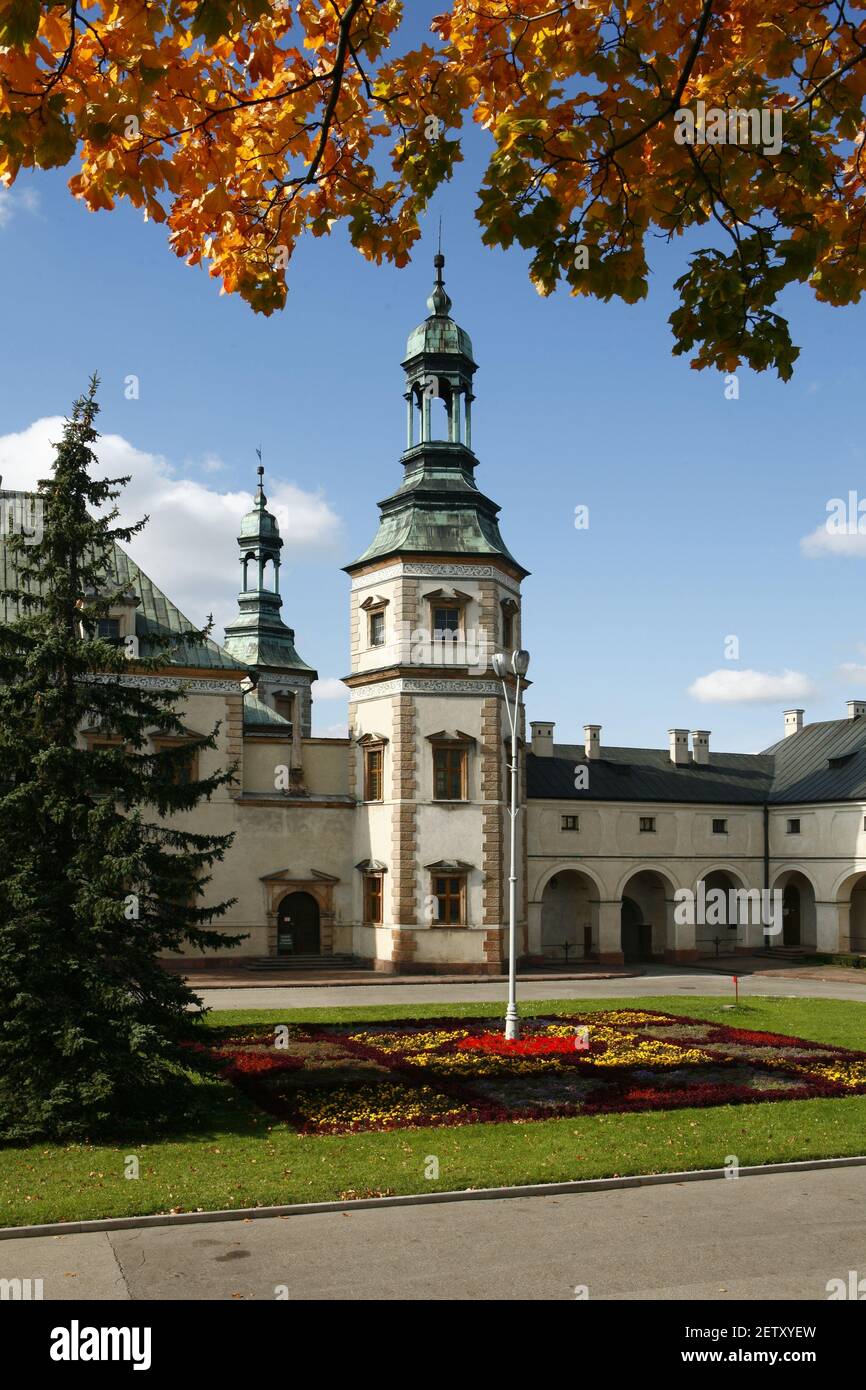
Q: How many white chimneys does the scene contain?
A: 6